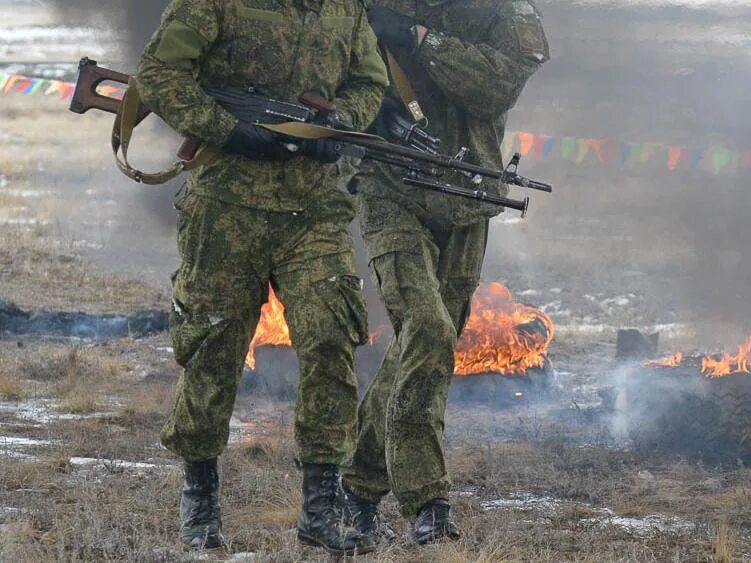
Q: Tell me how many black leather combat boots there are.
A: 4